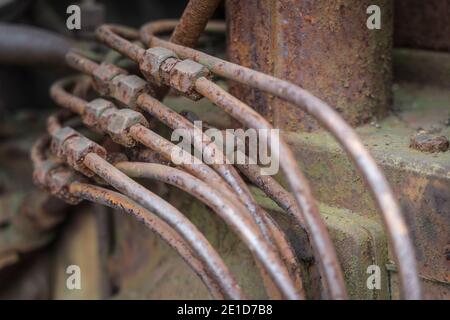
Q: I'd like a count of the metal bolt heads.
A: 11